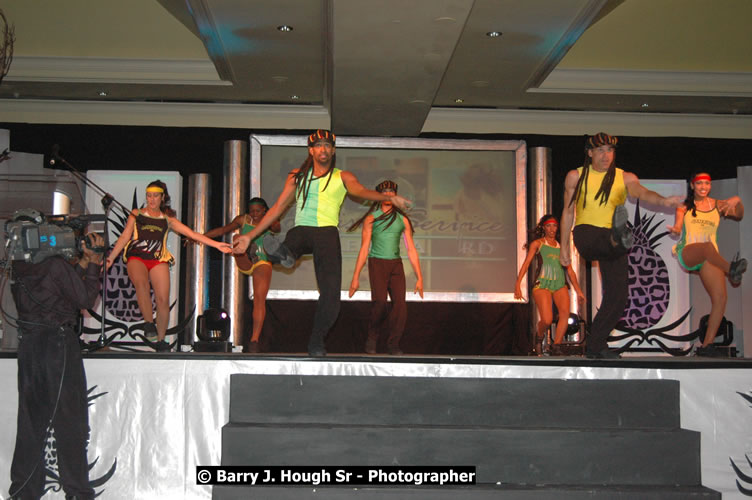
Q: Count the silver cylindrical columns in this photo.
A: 4